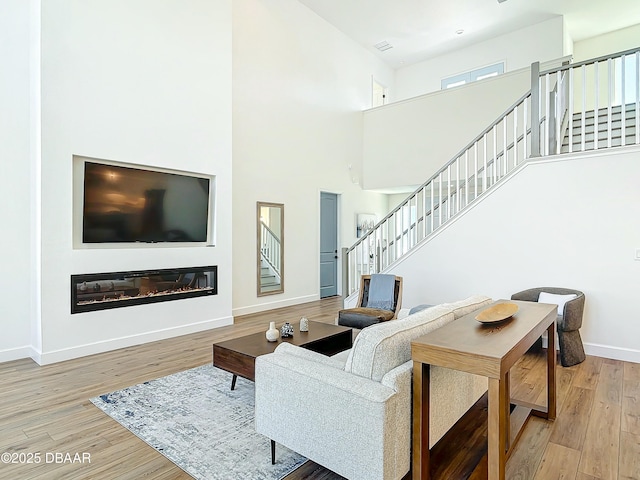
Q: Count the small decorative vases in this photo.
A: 3